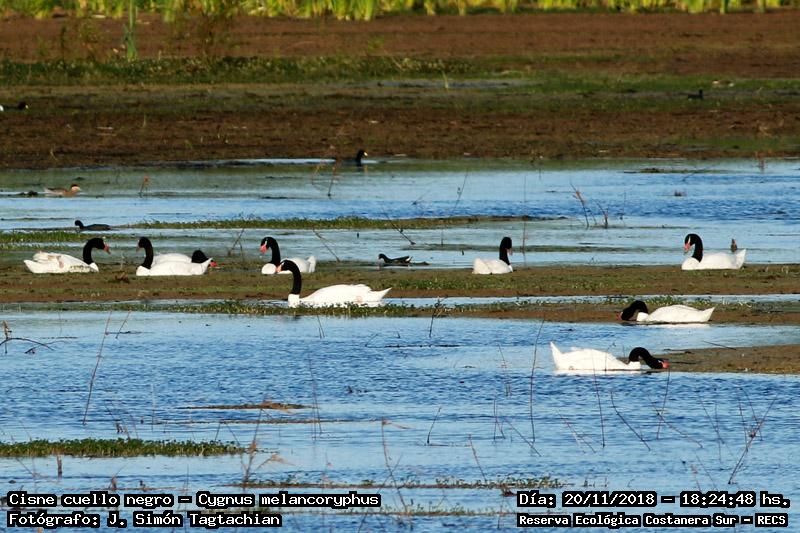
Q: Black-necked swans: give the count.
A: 9